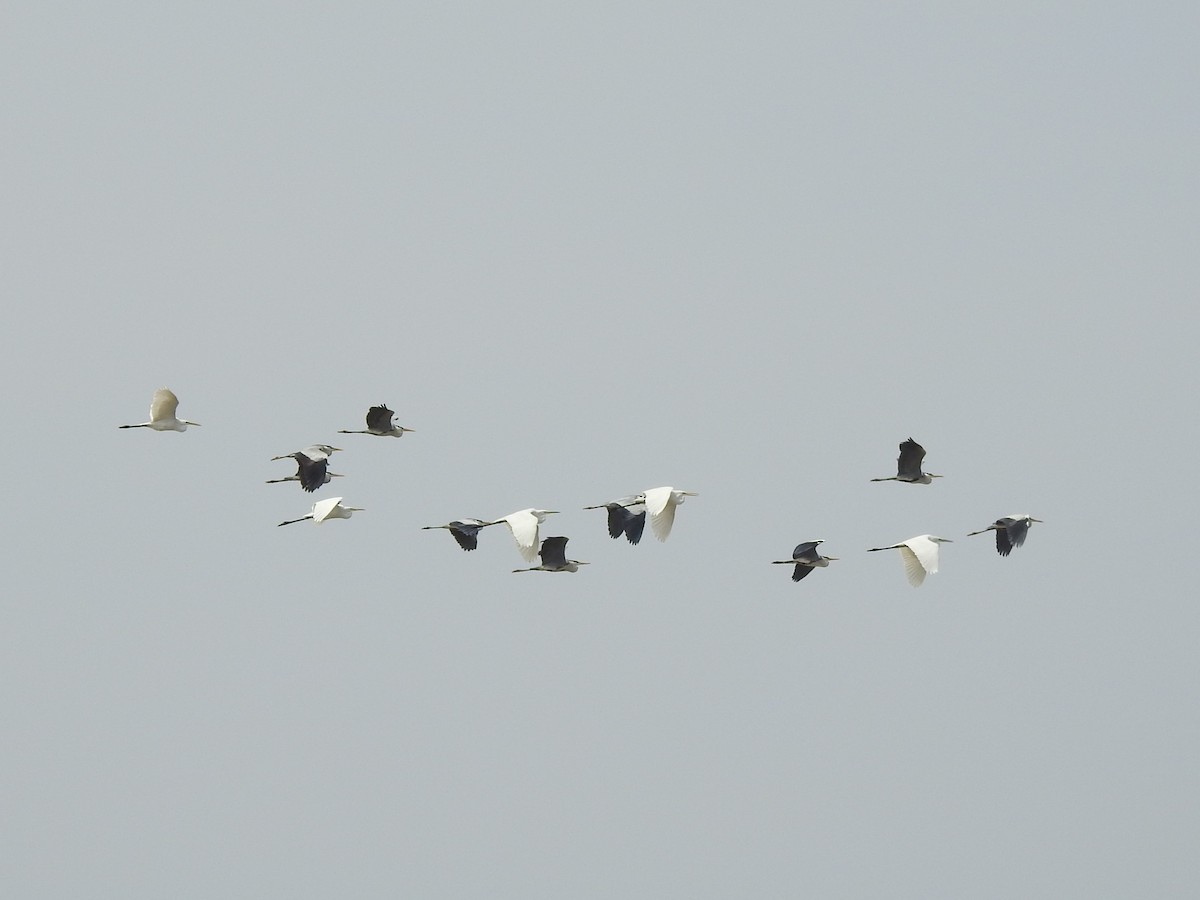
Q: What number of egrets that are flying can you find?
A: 5